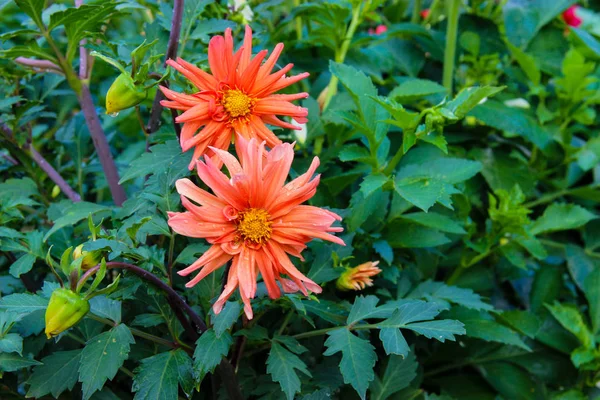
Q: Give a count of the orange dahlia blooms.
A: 2